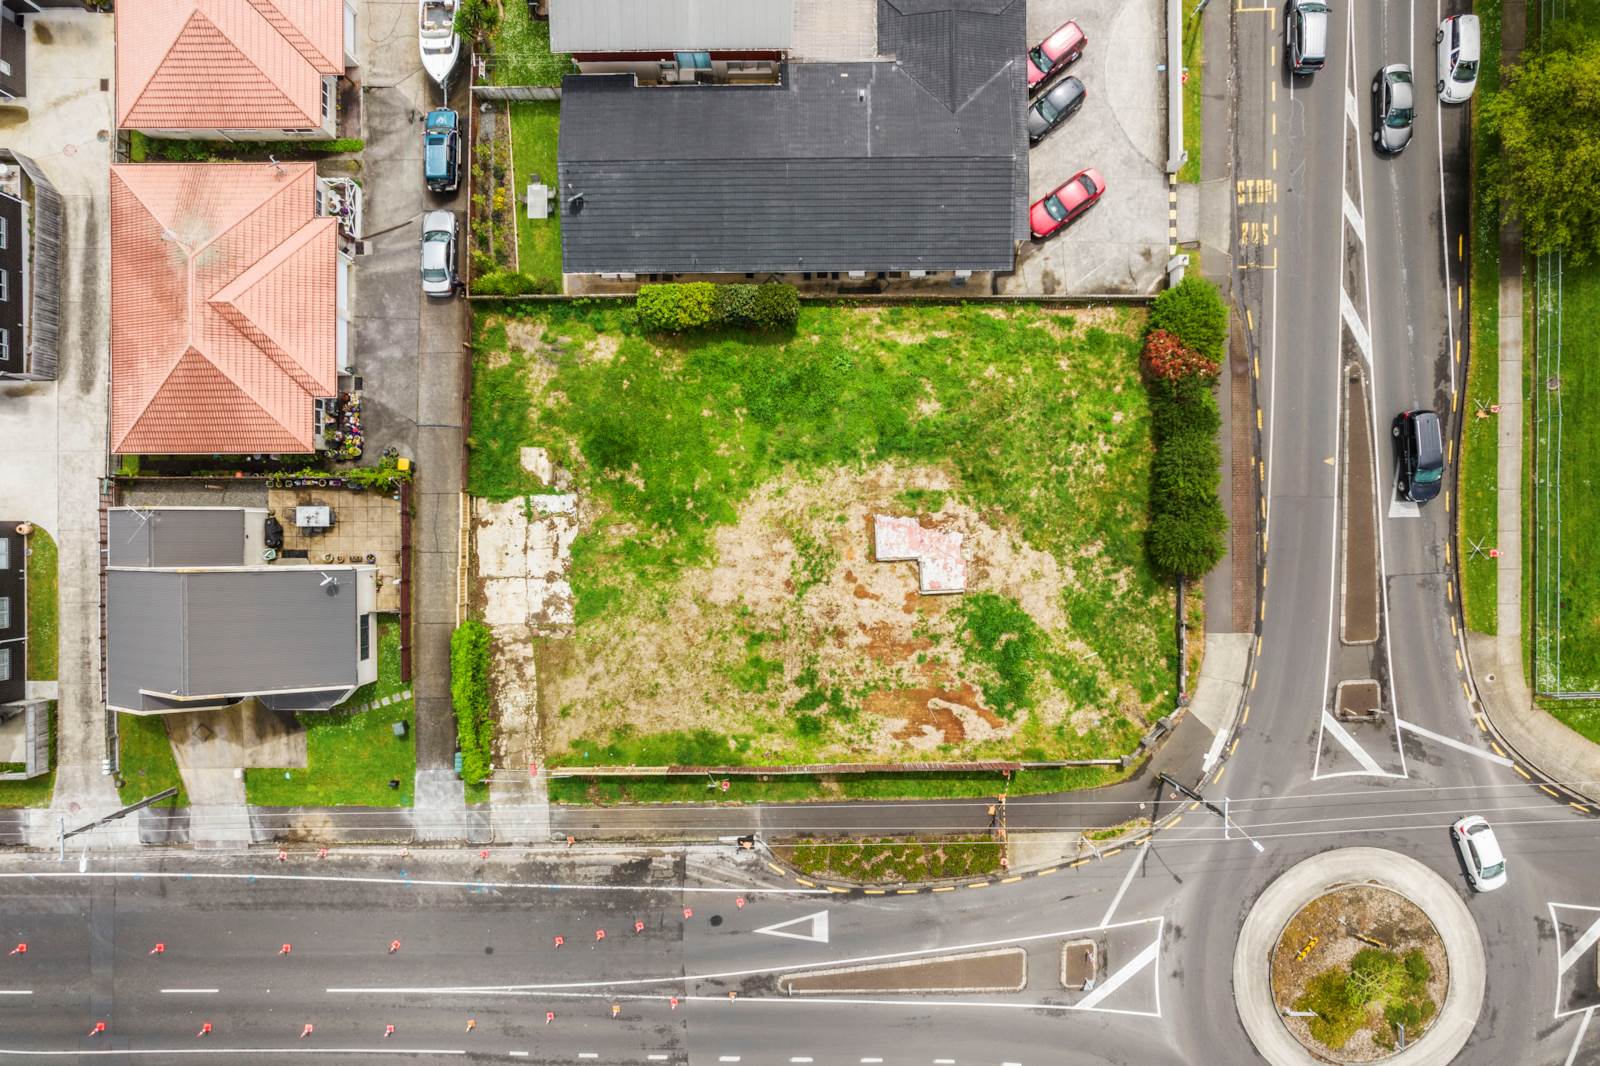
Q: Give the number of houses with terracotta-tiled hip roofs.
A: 2